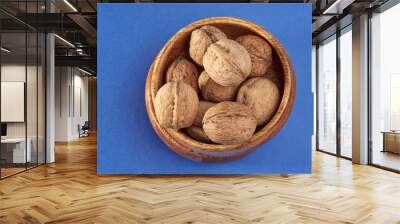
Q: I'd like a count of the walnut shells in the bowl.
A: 9